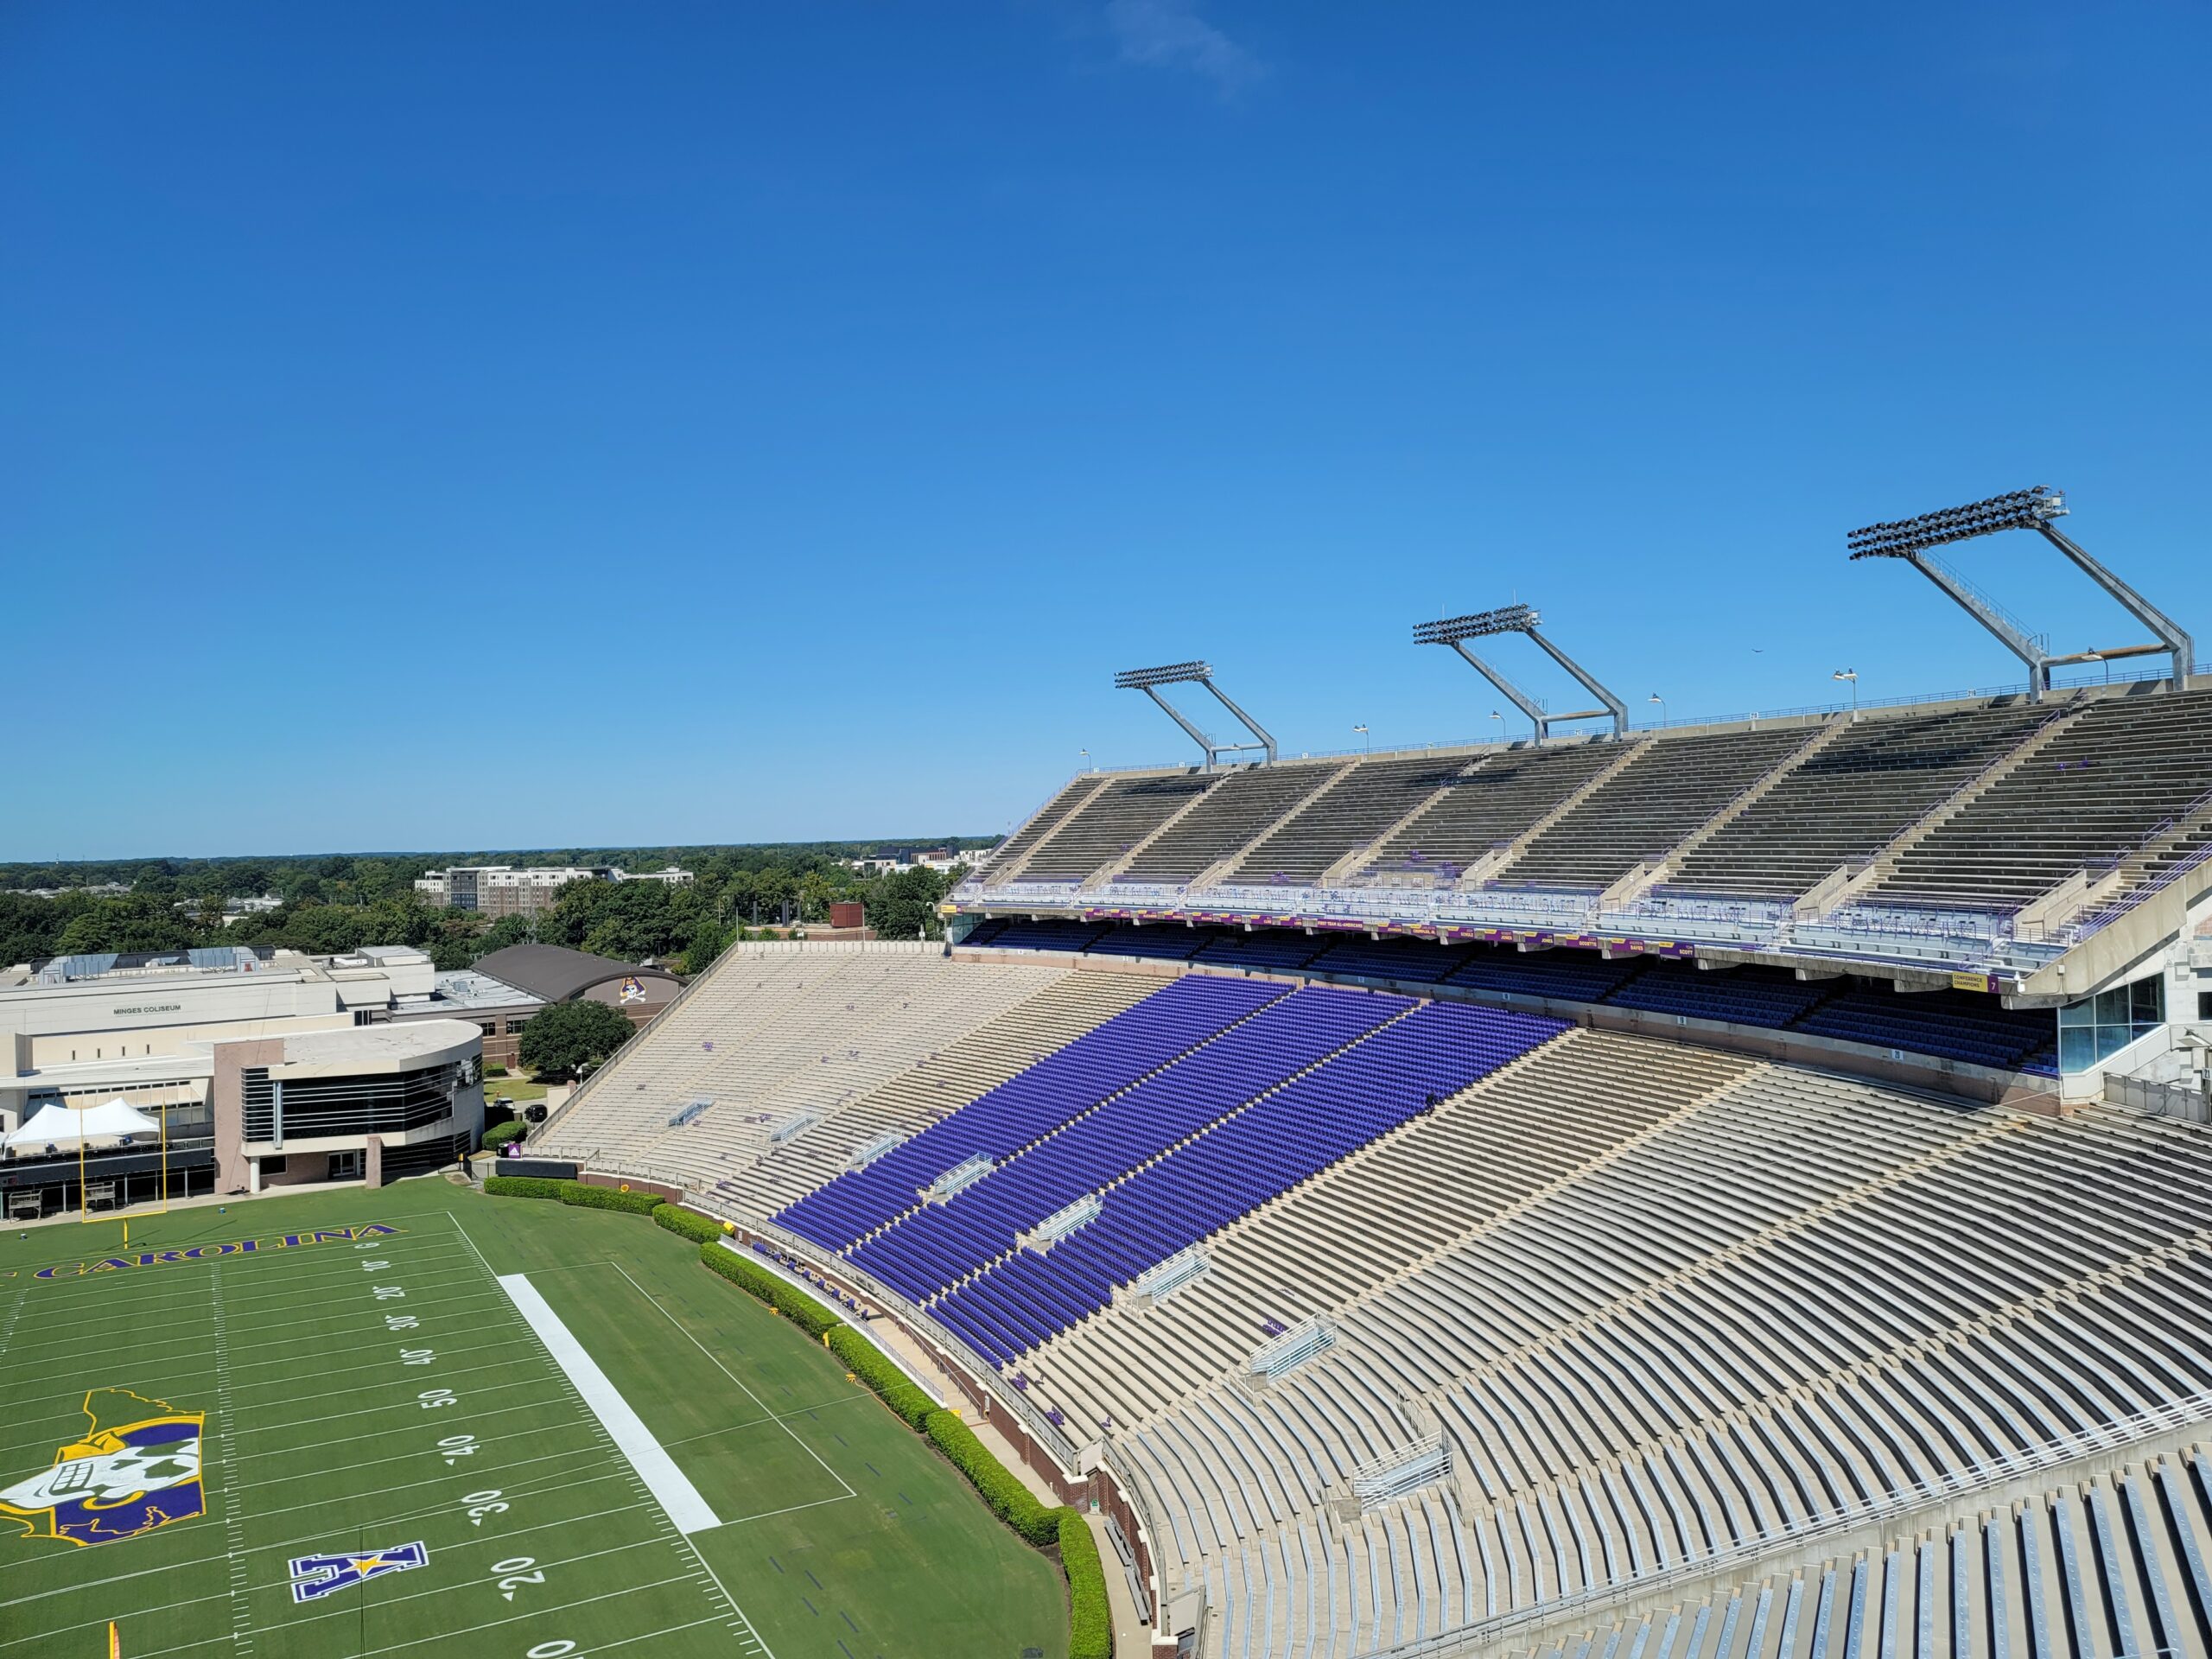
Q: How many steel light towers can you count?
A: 3